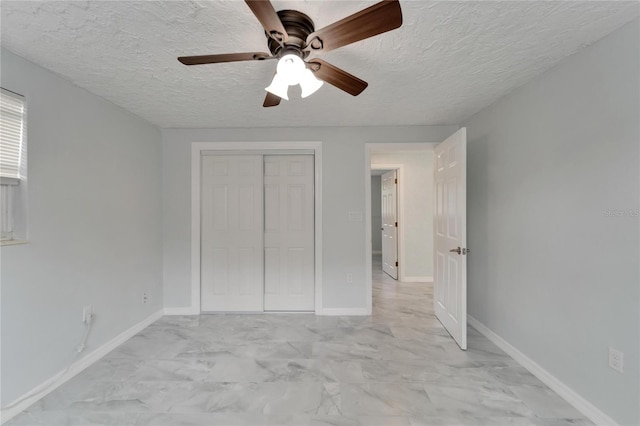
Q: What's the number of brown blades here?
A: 5